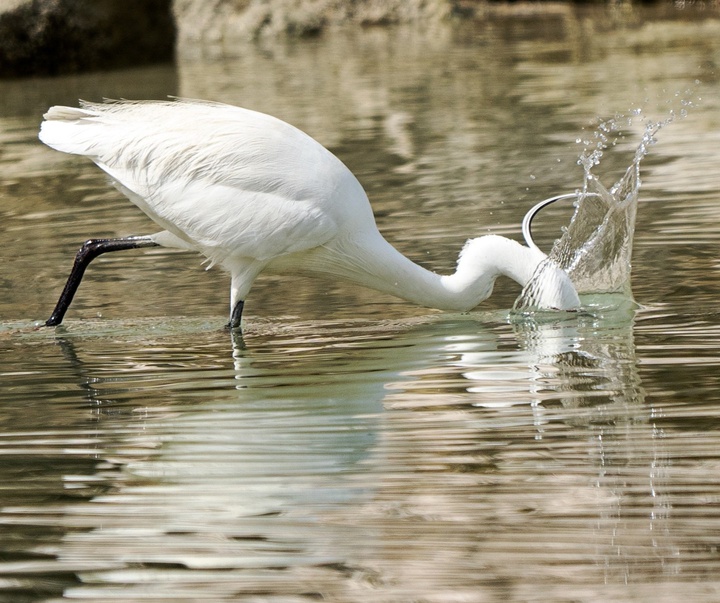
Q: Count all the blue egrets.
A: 0